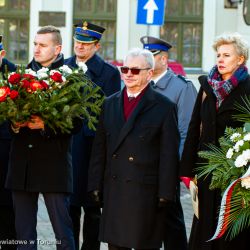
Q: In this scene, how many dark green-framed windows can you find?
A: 3